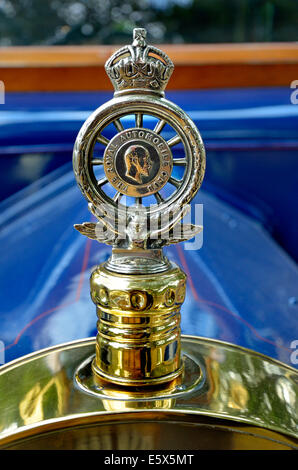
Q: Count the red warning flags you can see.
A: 0